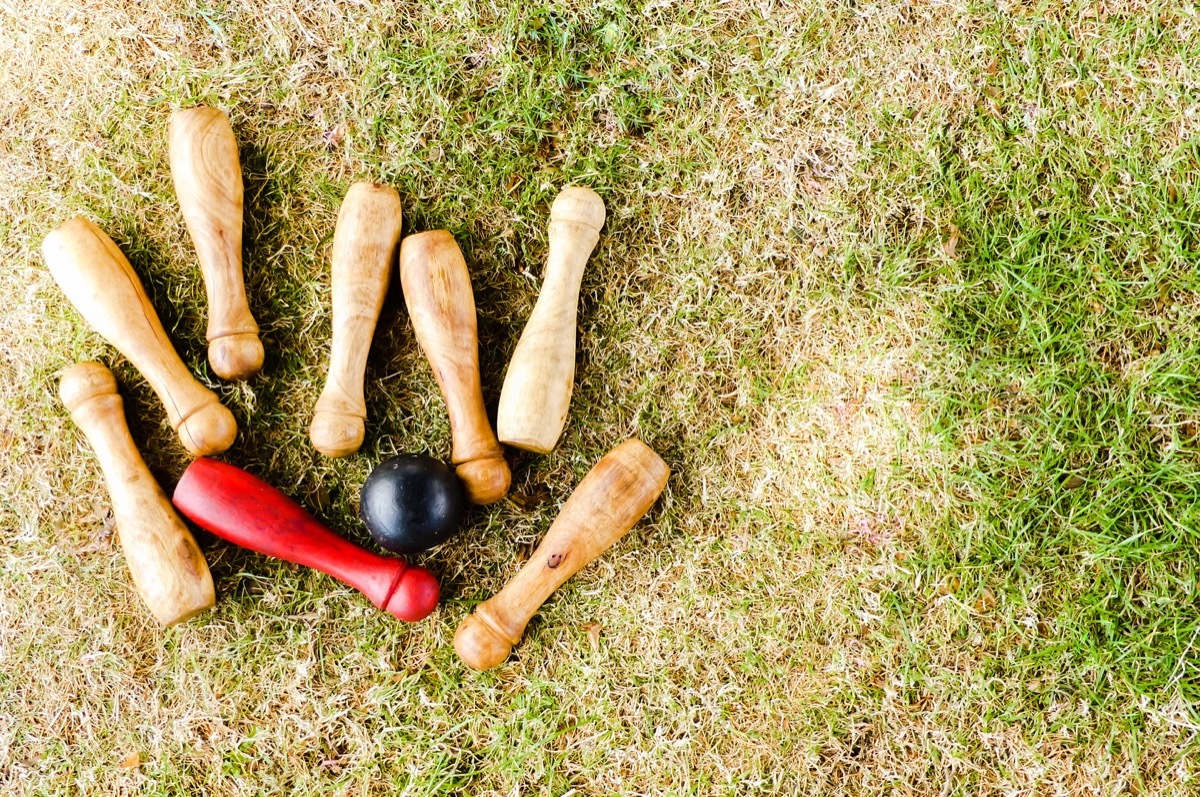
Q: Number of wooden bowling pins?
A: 8